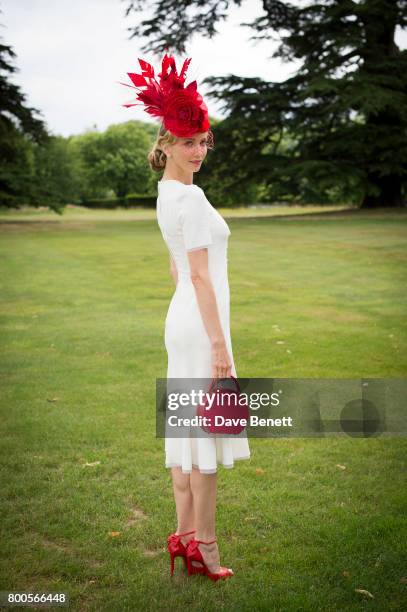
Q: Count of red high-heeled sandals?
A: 2